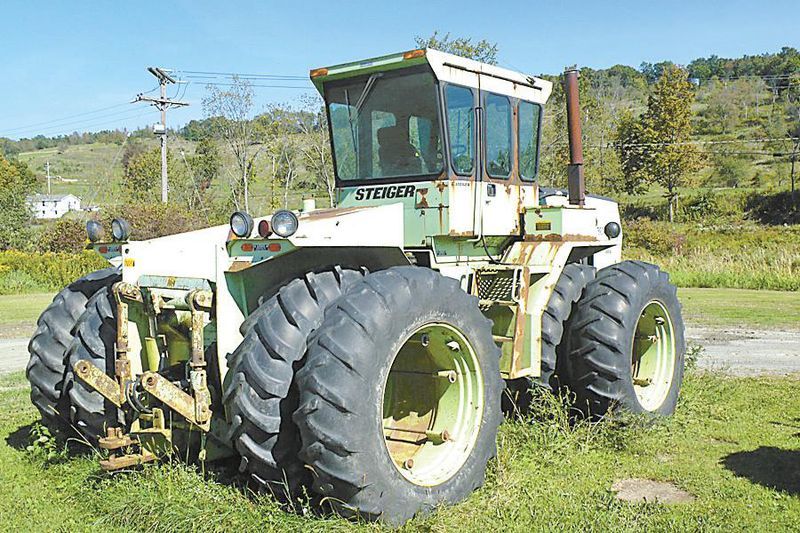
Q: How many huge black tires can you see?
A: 6